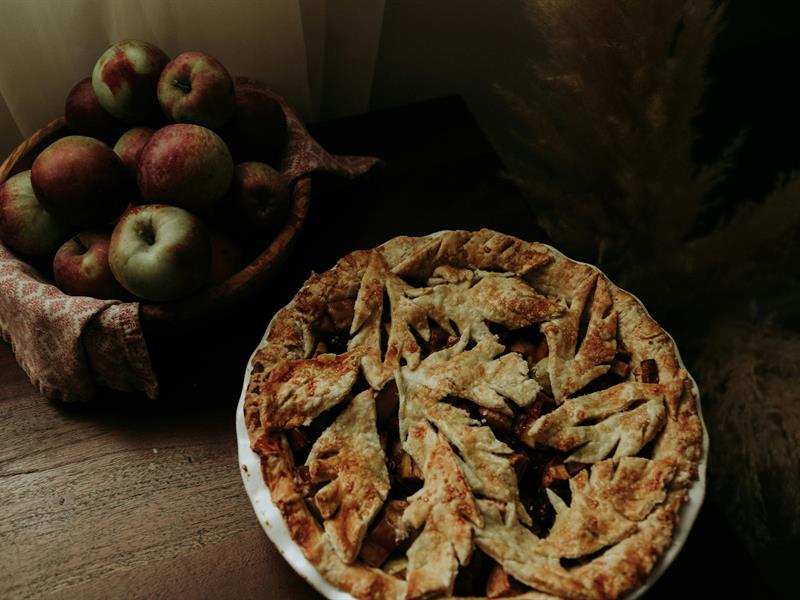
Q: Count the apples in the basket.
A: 12